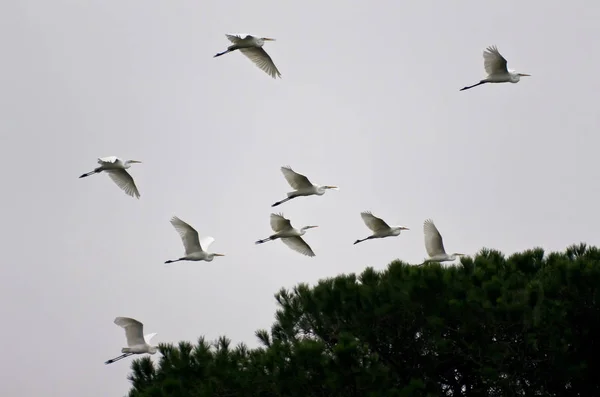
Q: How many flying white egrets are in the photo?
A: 9